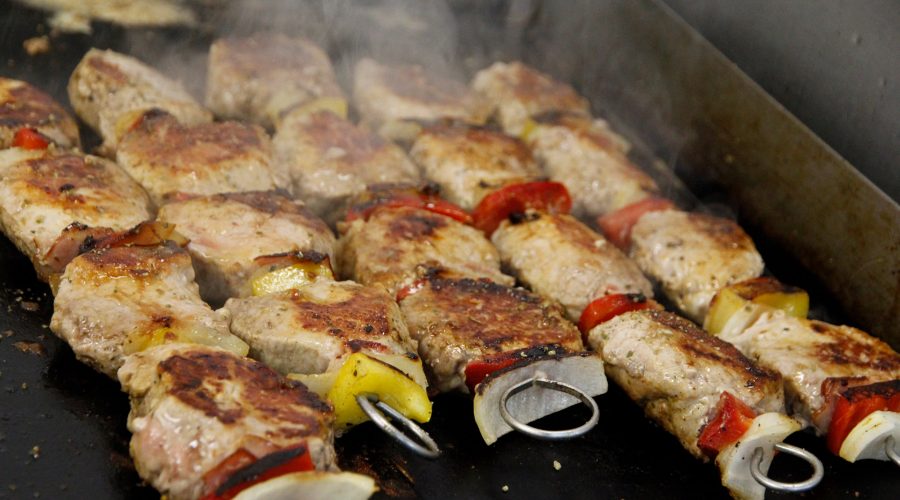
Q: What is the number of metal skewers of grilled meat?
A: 5